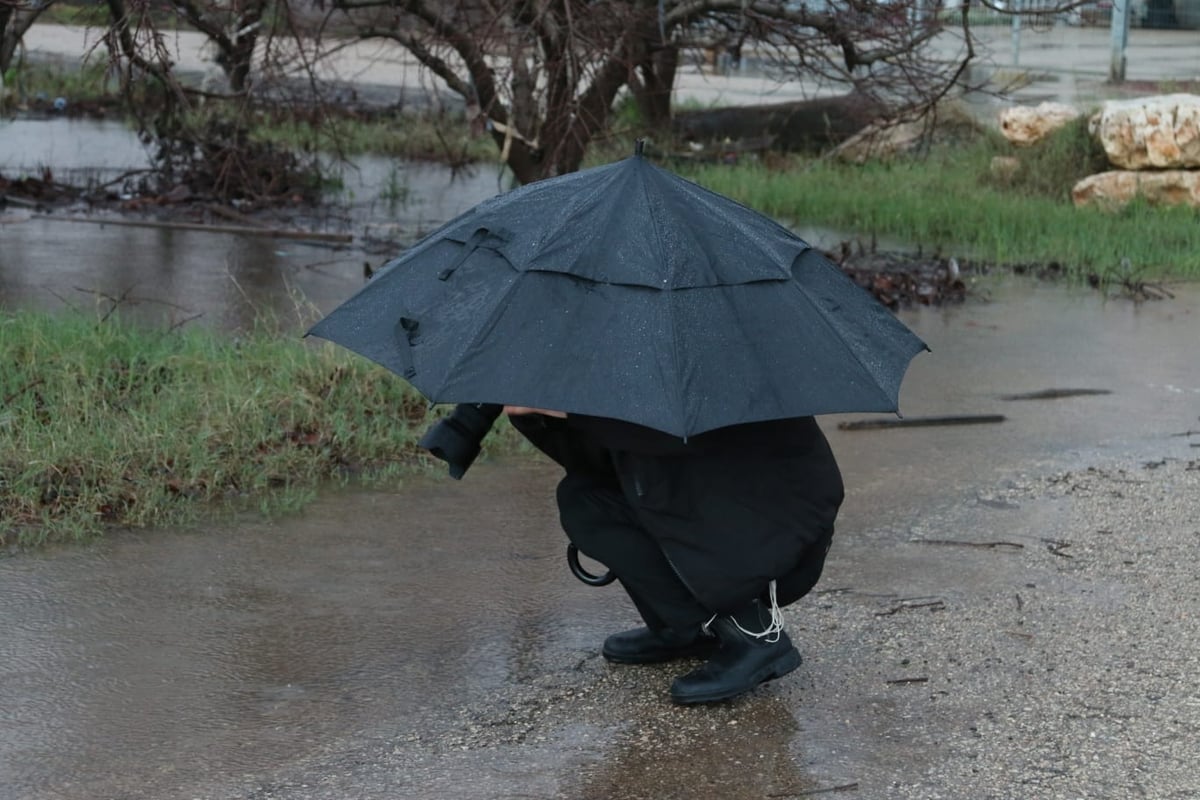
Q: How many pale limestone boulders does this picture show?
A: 3